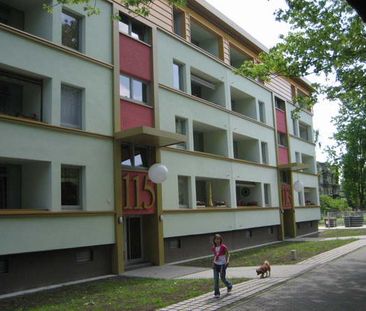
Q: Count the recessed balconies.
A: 15